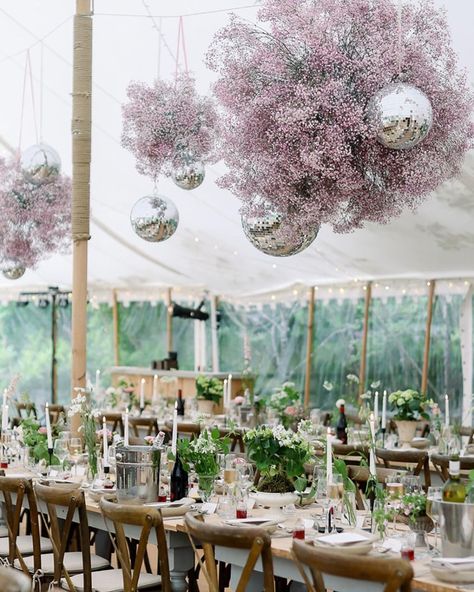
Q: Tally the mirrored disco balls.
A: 6